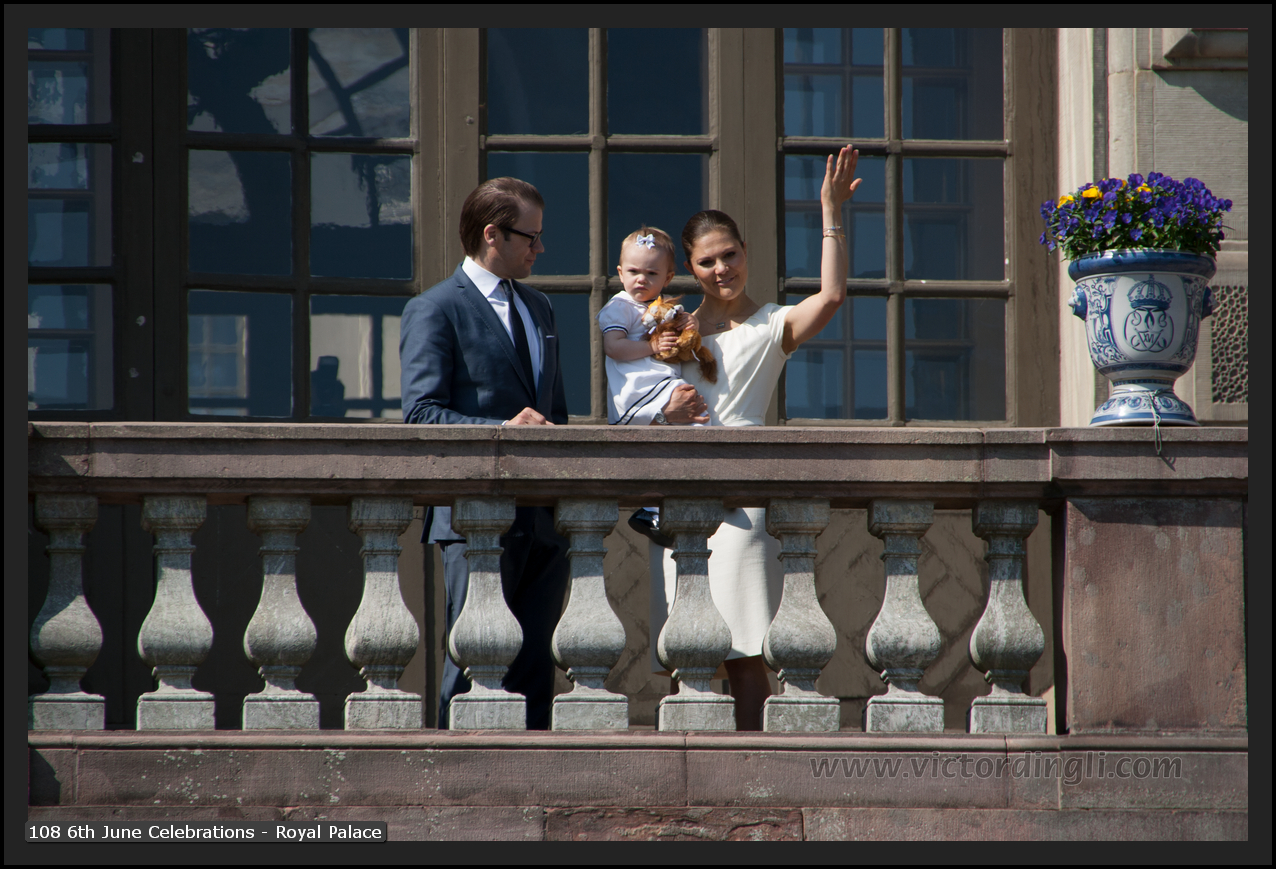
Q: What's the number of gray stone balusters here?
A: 10